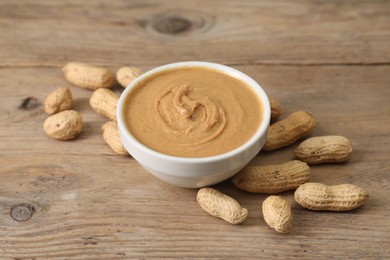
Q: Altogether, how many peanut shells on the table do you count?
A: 13